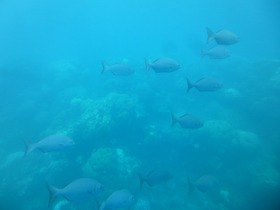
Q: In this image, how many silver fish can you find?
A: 11